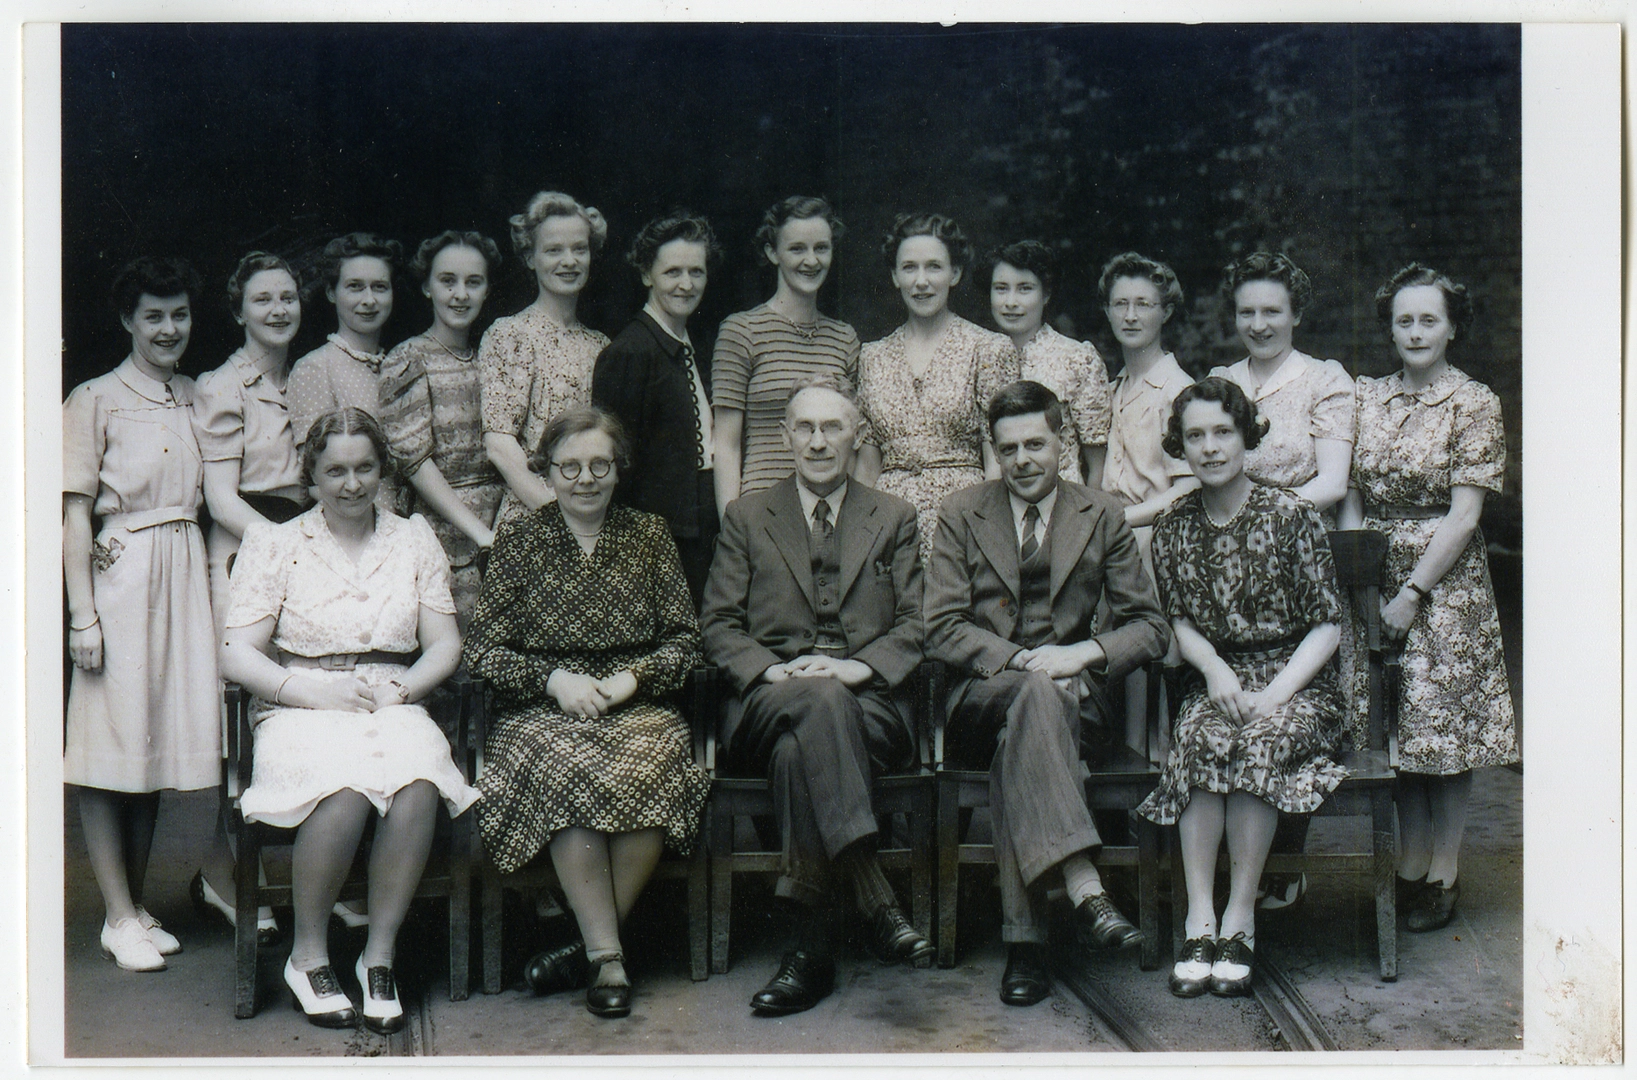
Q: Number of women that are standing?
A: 12